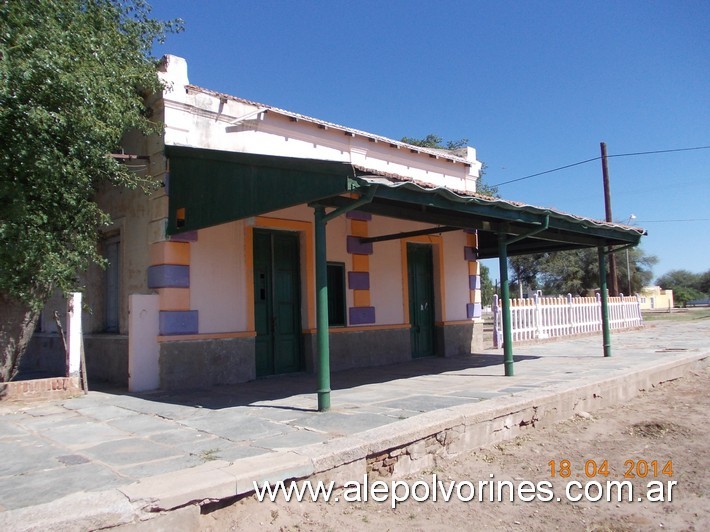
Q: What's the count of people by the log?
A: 0